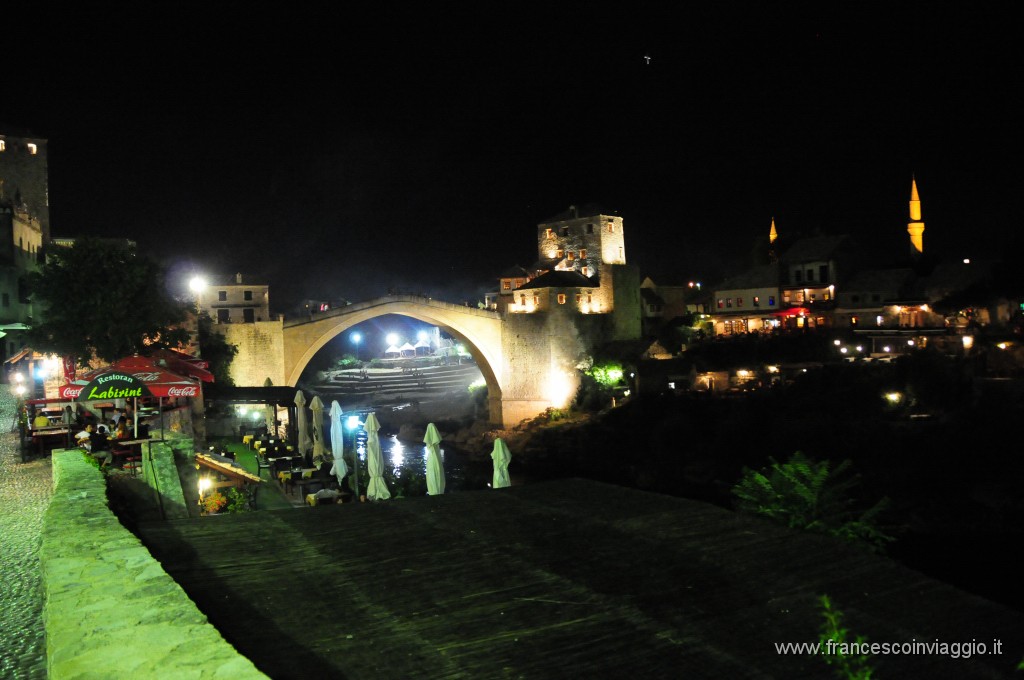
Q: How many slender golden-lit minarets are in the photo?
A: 2